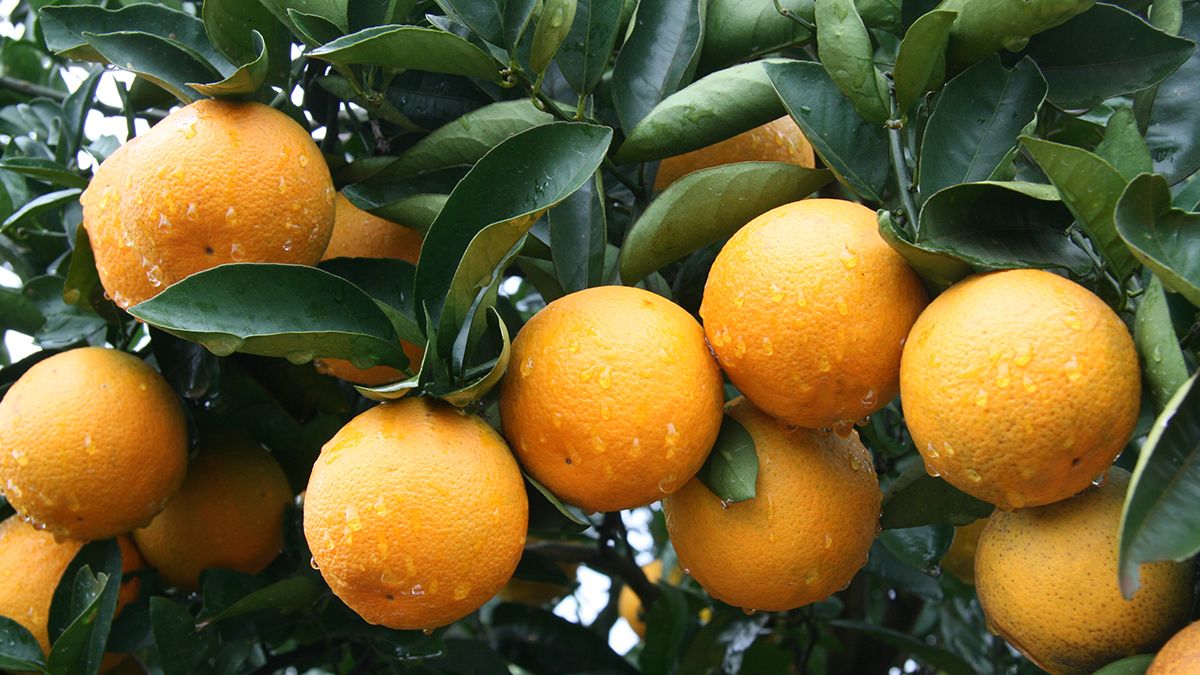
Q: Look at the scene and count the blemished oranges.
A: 1